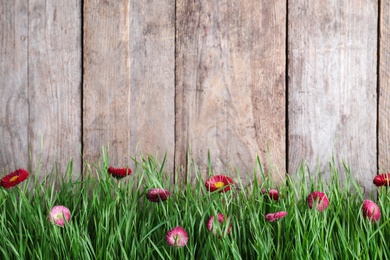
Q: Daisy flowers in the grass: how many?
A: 12